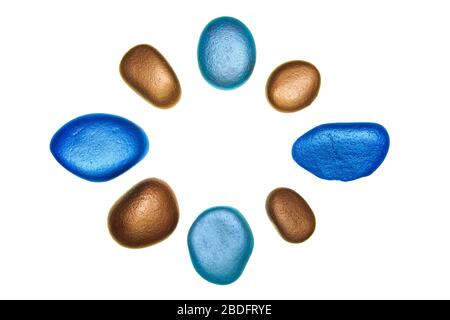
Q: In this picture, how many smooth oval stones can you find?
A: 8